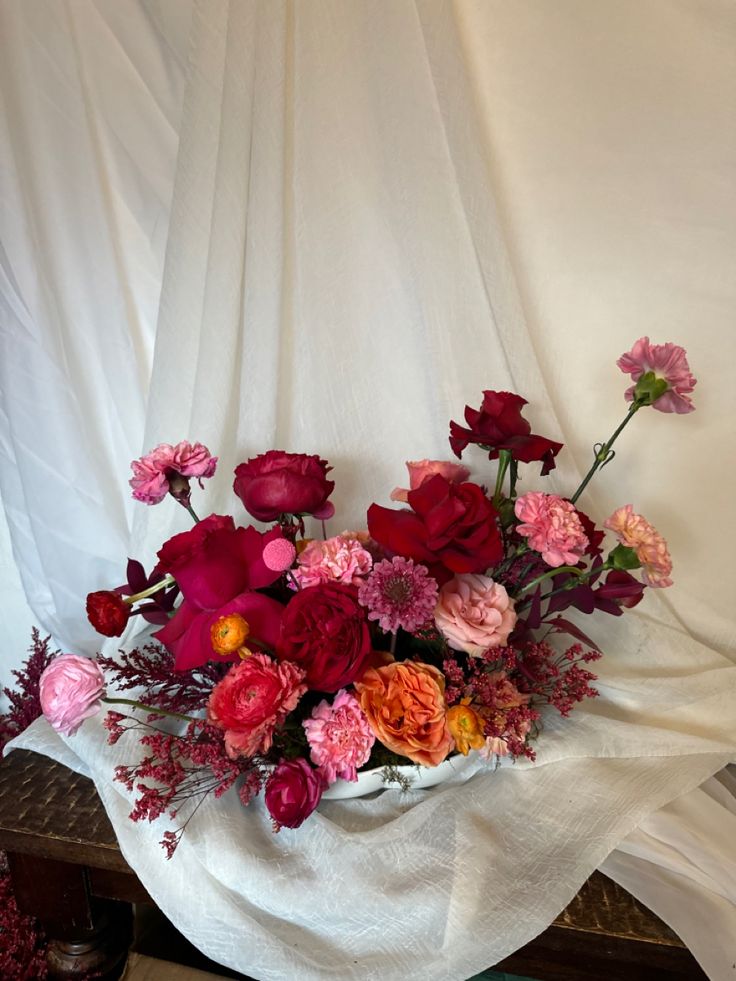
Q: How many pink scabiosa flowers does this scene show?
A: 1